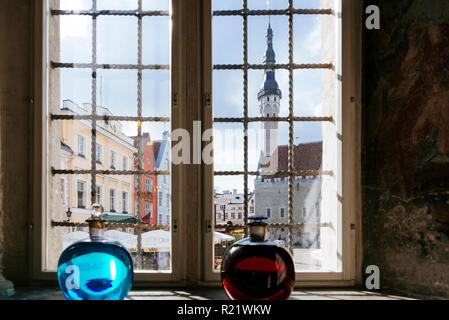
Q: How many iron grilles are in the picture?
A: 2